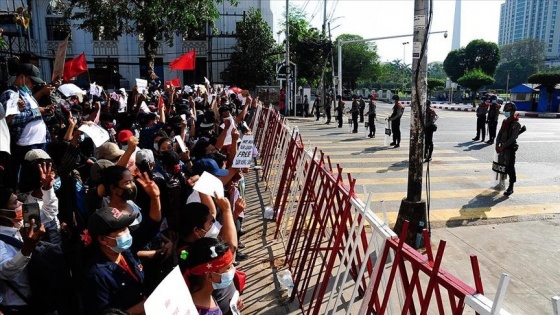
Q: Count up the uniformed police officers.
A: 12